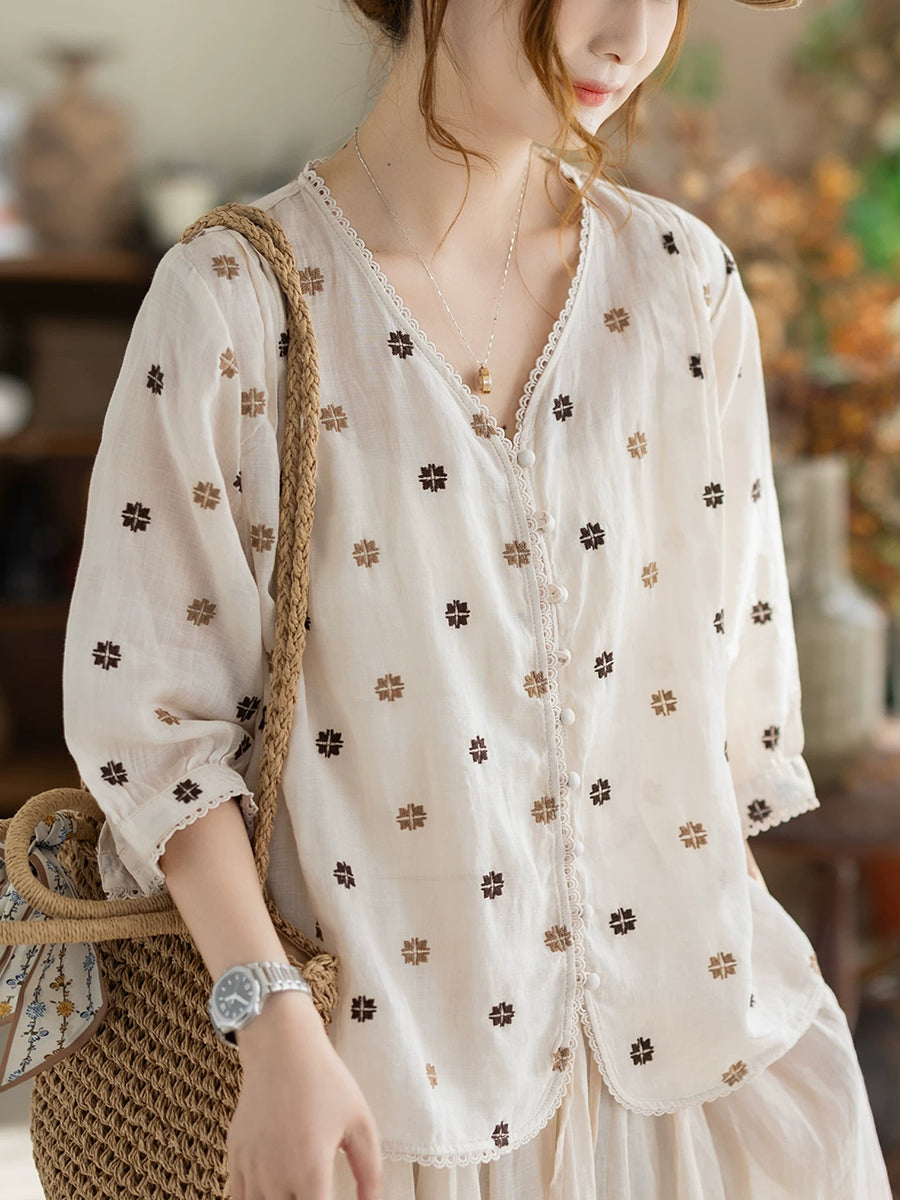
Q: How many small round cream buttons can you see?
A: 9